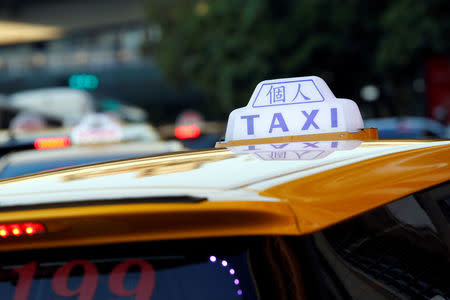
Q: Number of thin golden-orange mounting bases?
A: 1